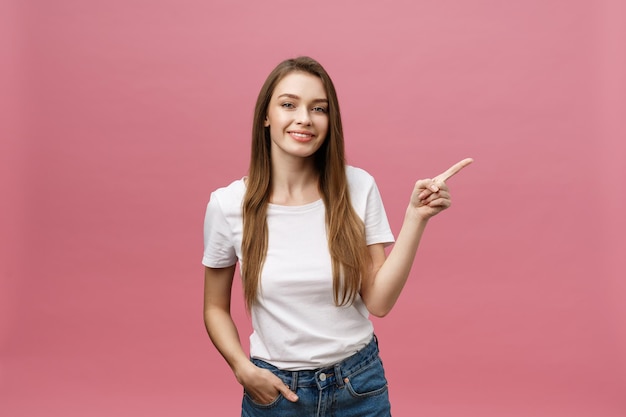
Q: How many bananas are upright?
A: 0